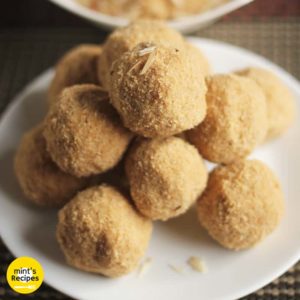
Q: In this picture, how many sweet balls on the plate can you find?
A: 11